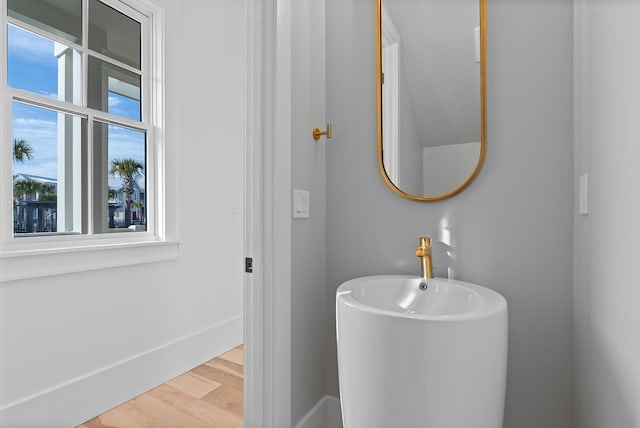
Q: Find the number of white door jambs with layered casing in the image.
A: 1